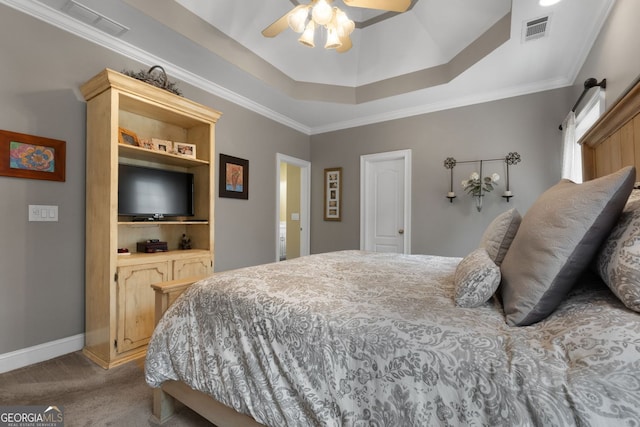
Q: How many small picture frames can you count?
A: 4